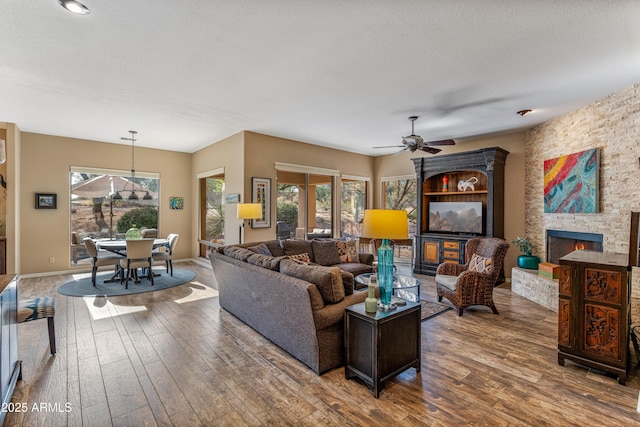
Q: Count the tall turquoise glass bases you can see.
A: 1